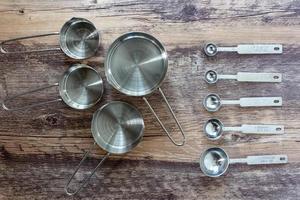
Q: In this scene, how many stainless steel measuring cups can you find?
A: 4